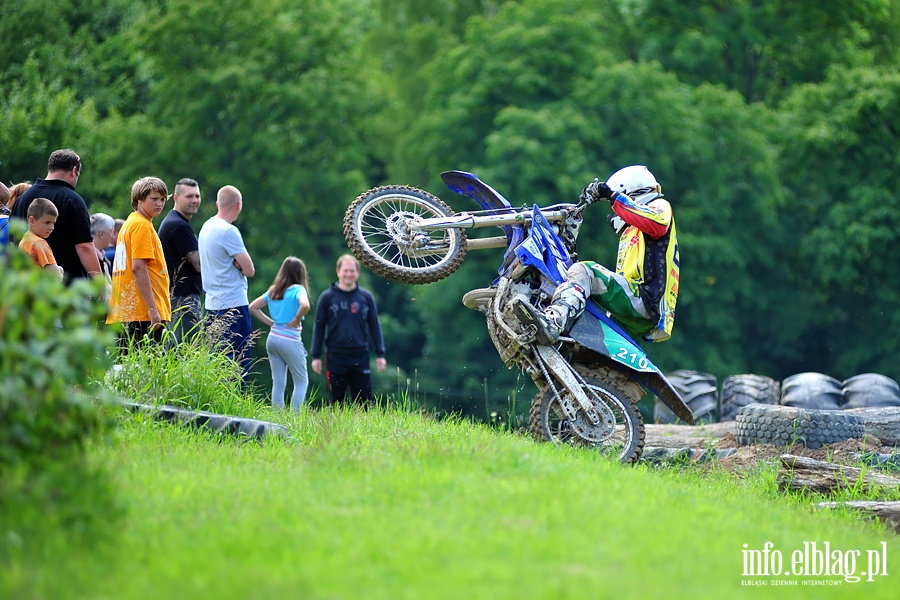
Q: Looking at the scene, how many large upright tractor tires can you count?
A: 4